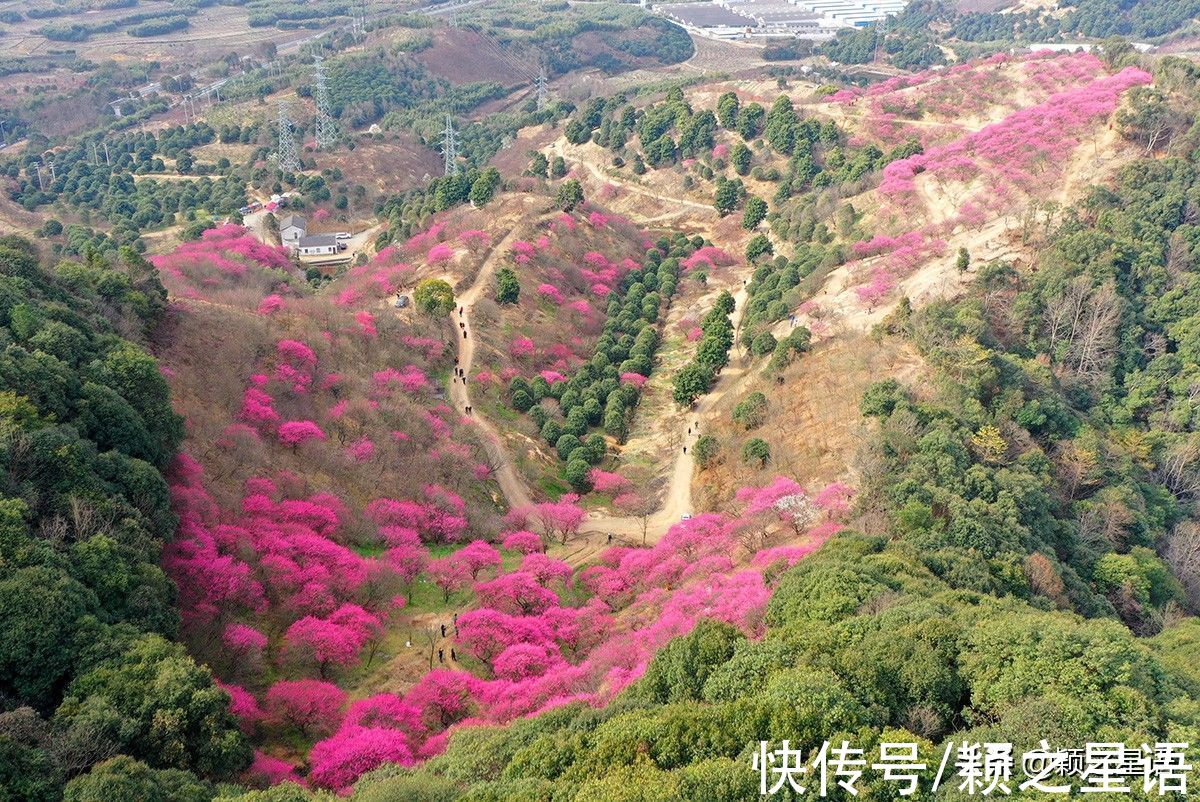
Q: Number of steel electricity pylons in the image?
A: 4